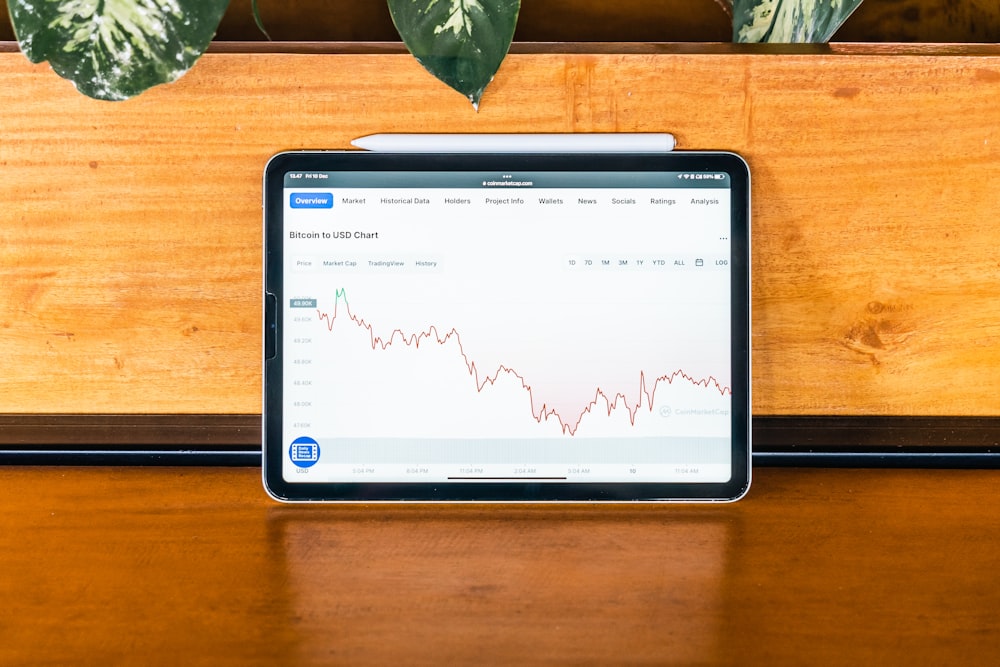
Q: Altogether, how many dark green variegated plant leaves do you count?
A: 3